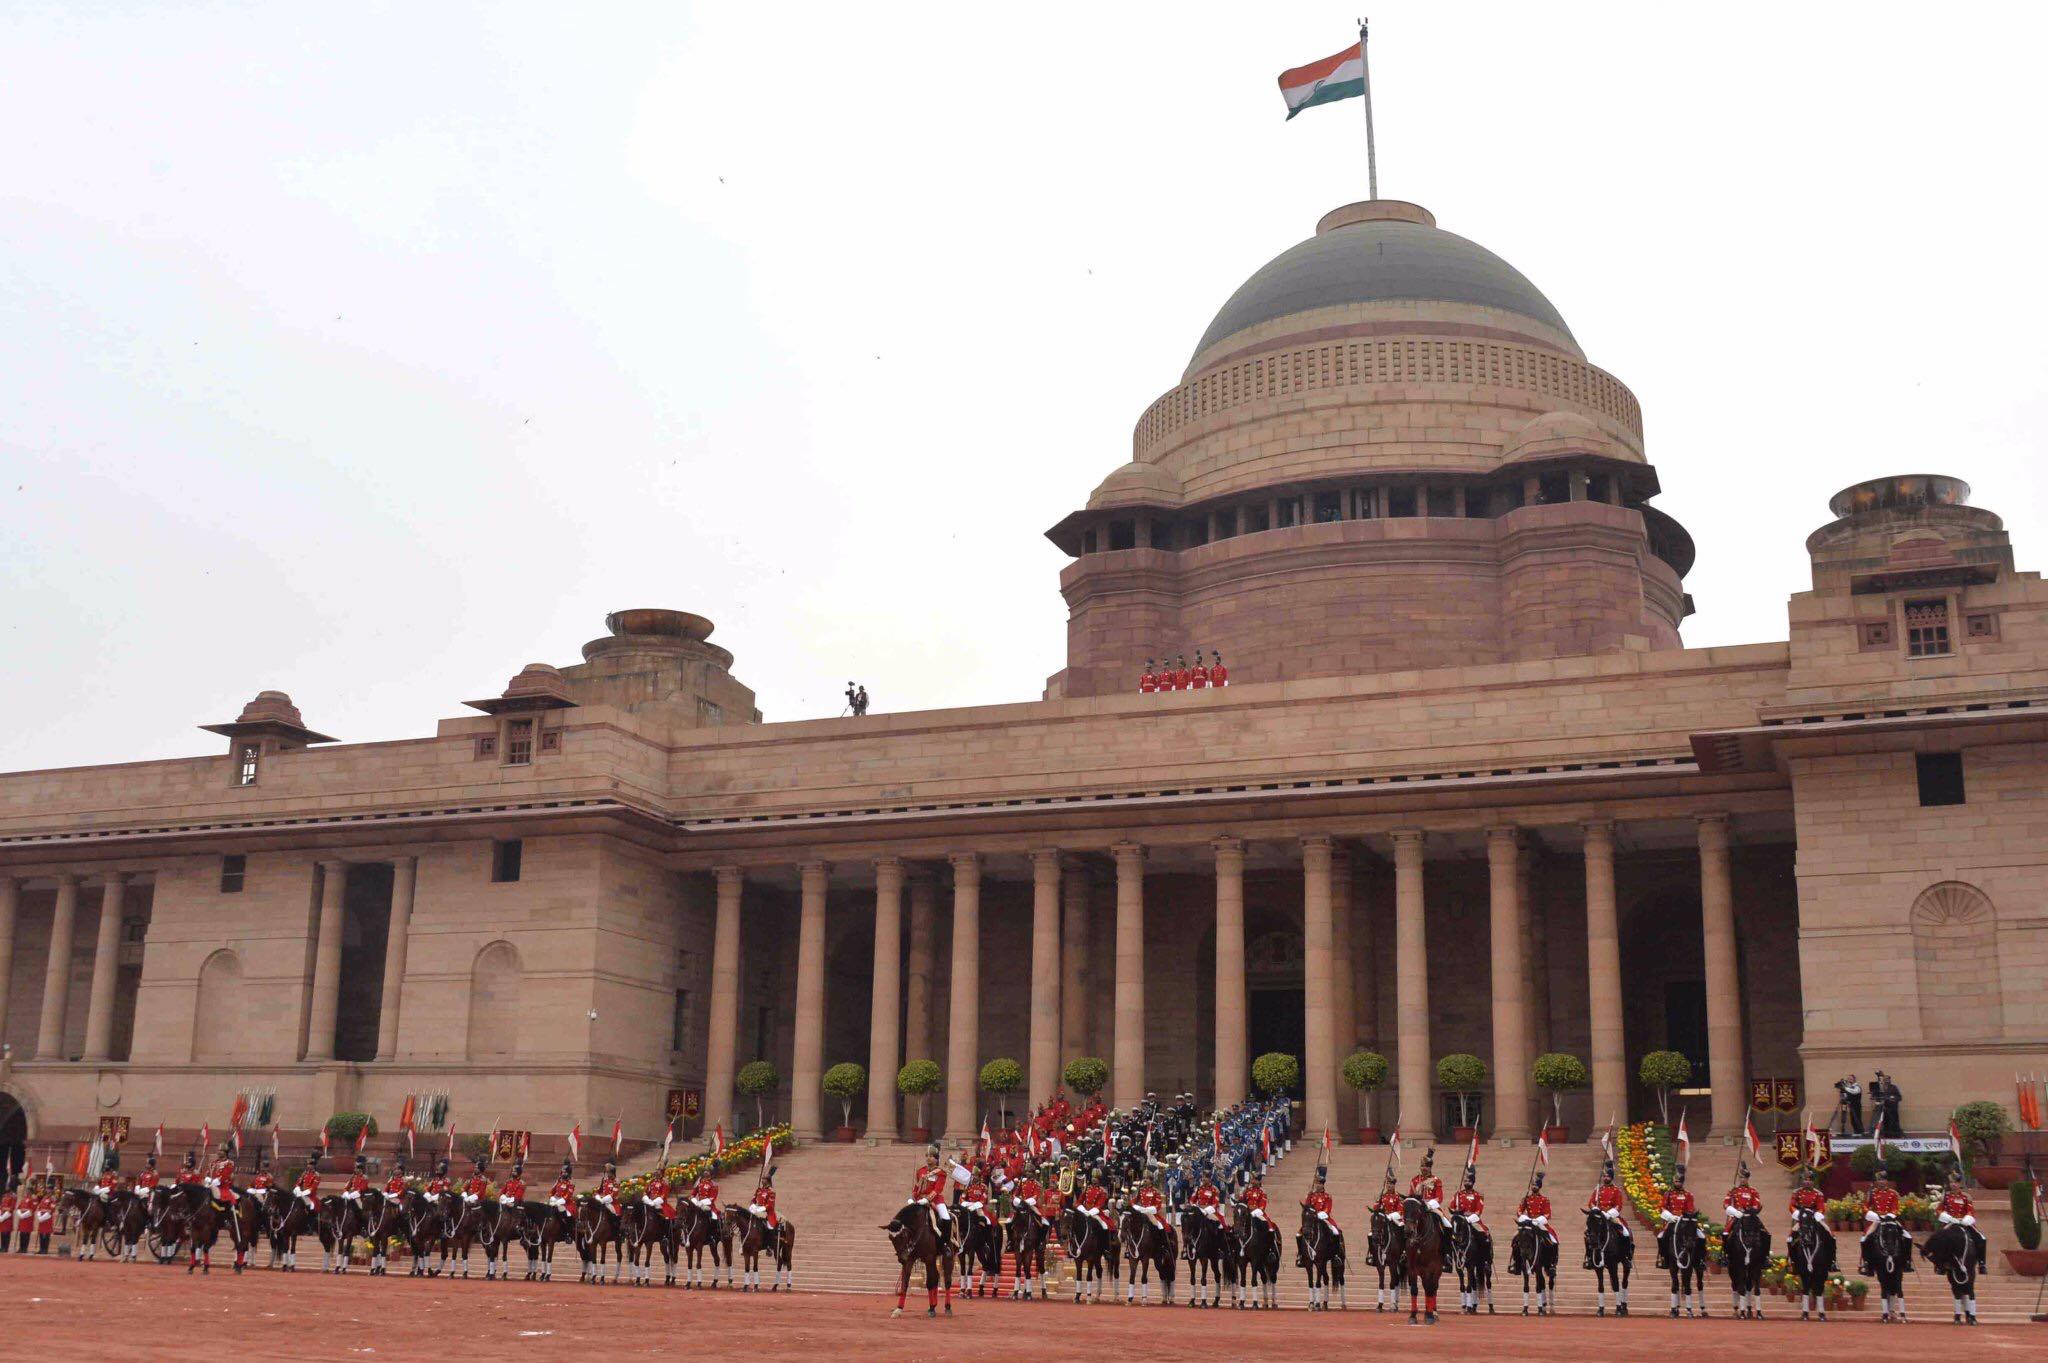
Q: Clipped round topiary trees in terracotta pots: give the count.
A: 10